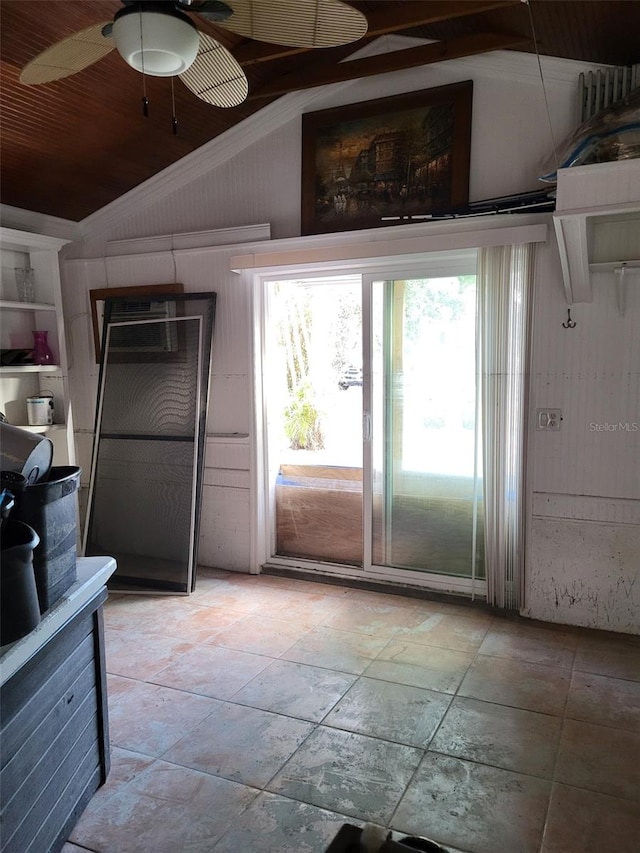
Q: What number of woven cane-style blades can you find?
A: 3